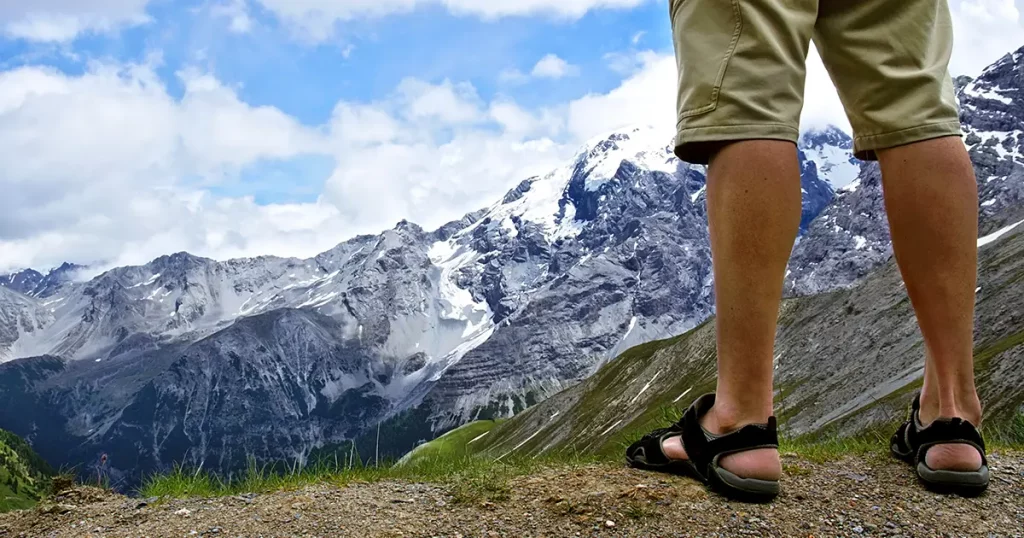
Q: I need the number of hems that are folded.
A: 2